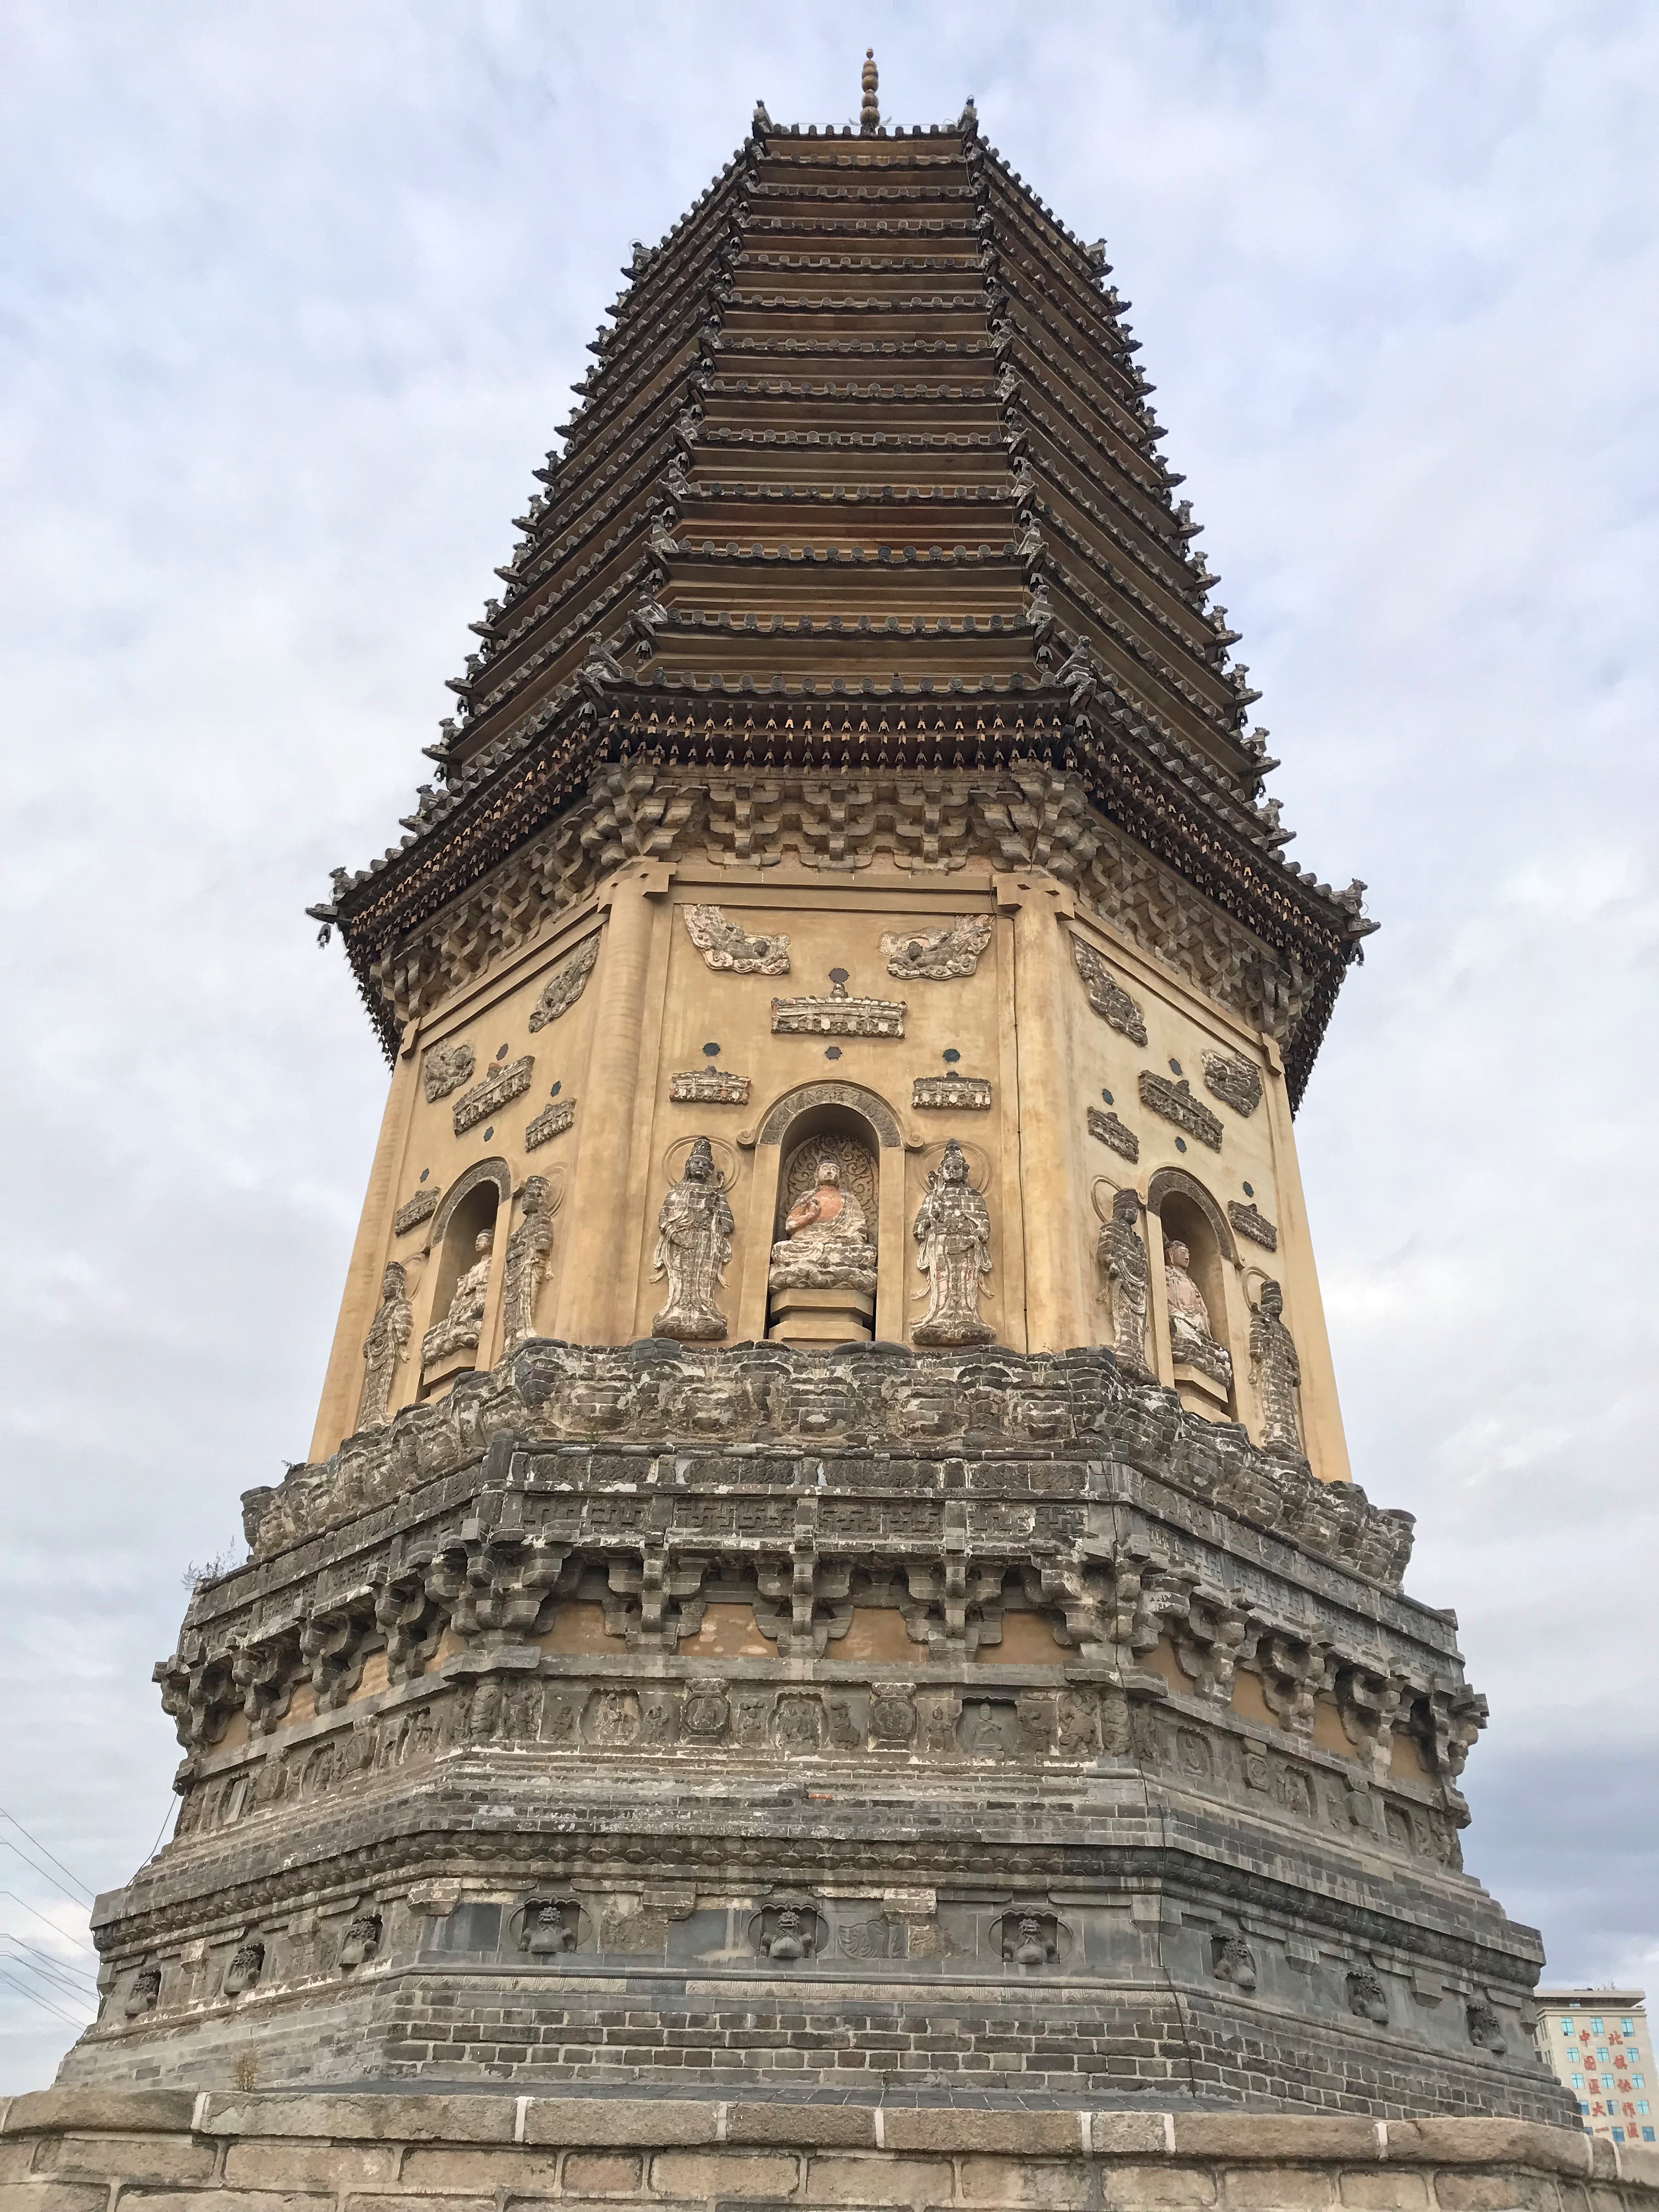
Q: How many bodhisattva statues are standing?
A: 6